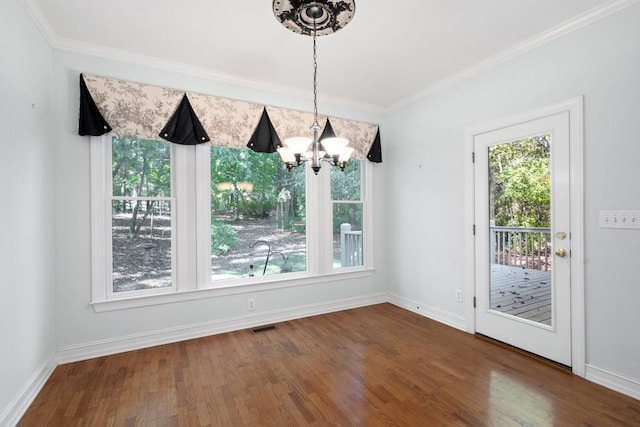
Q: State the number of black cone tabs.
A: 5